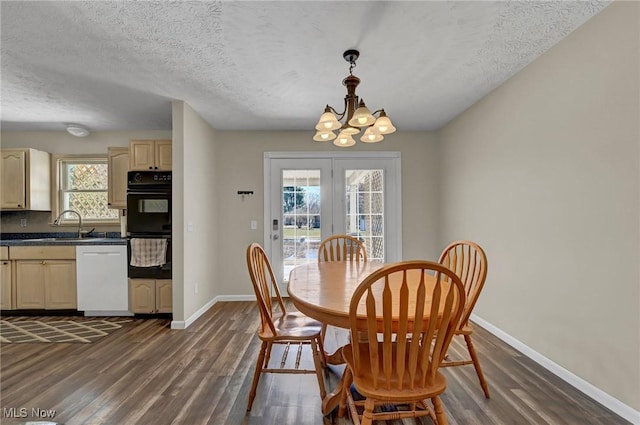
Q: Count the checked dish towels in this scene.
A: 1